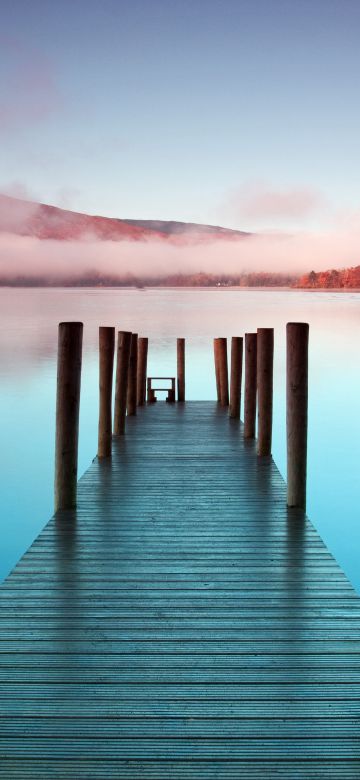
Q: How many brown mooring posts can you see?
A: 12